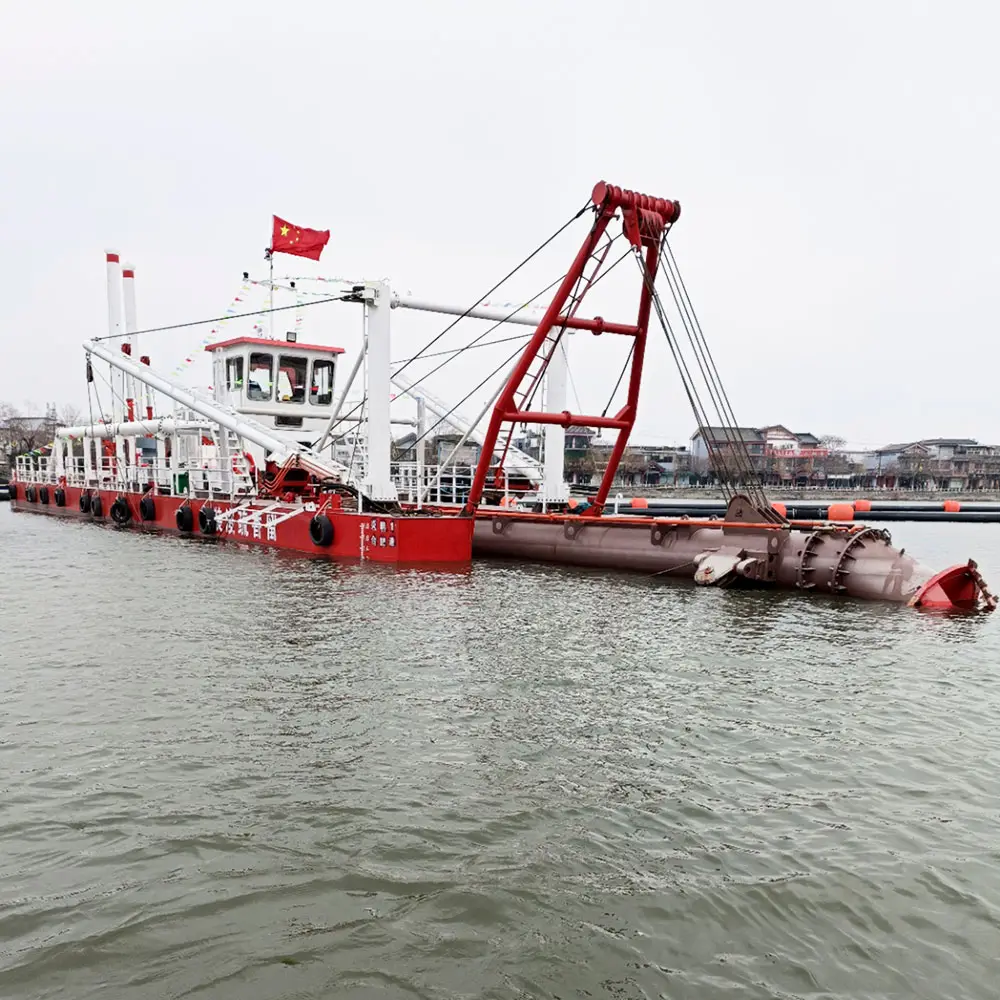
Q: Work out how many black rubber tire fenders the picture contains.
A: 11